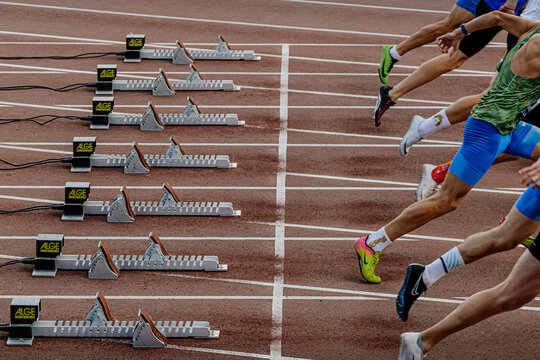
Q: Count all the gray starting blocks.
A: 7